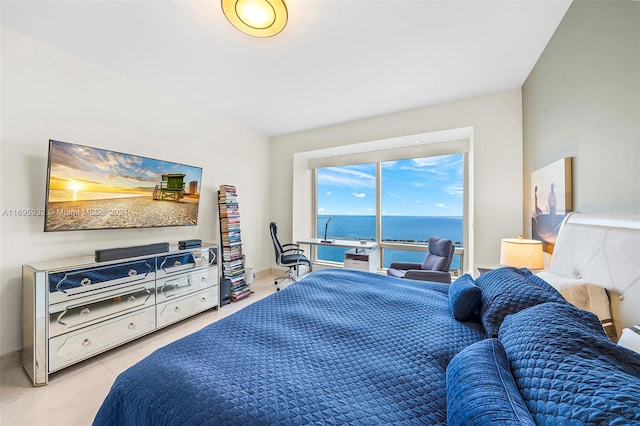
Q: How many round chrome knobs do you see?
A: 12